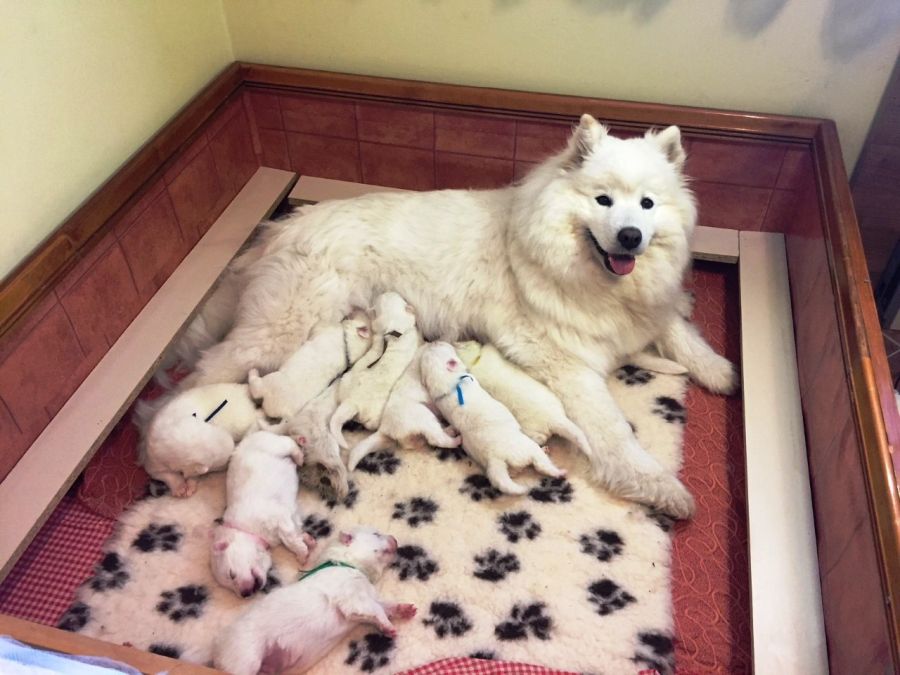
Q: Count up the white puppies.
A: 8